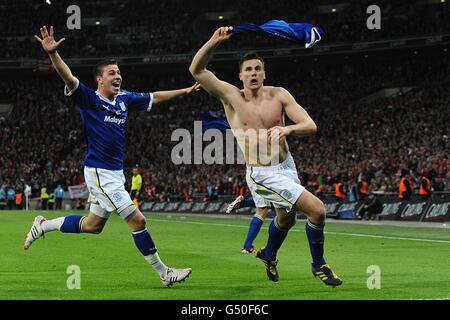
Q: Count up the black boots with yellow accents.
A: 2